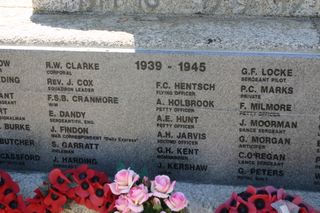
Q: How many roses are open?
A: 5